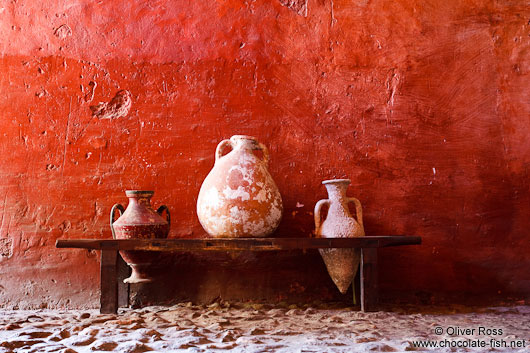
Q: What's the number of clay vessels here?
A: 3